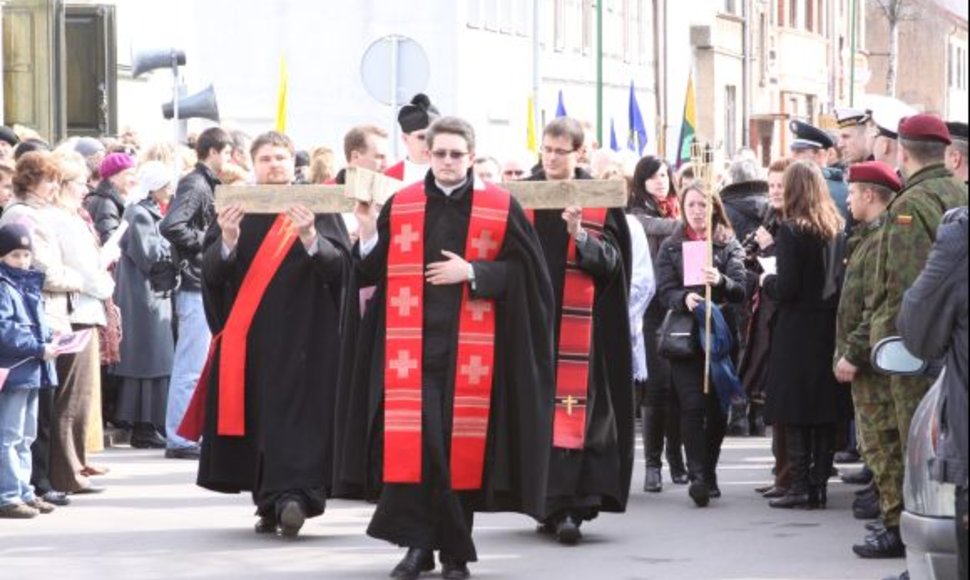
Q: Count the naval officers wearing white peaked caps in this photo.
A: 2